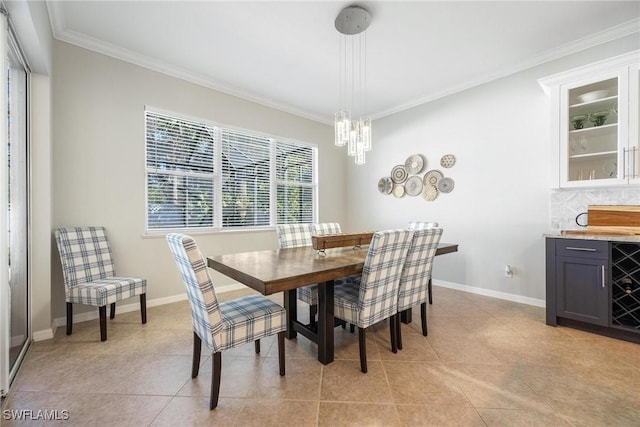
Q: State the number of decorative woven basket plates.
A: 9